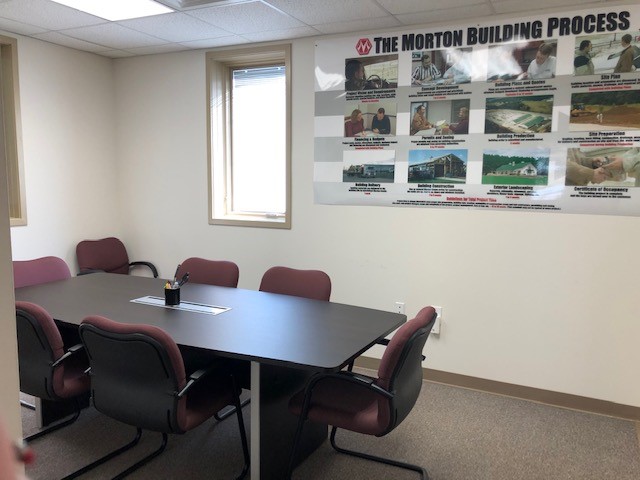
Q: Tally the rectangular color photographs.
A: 12